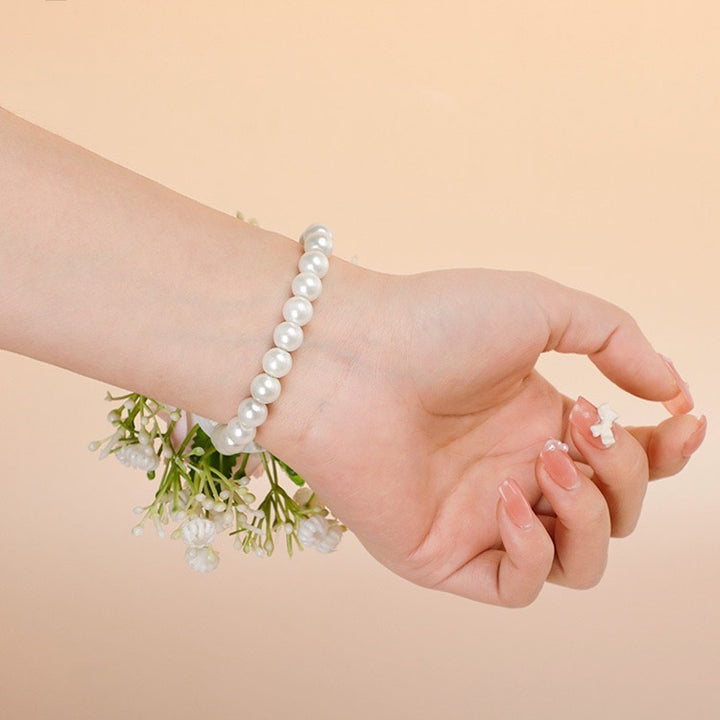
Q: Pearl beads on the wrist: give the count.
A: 11